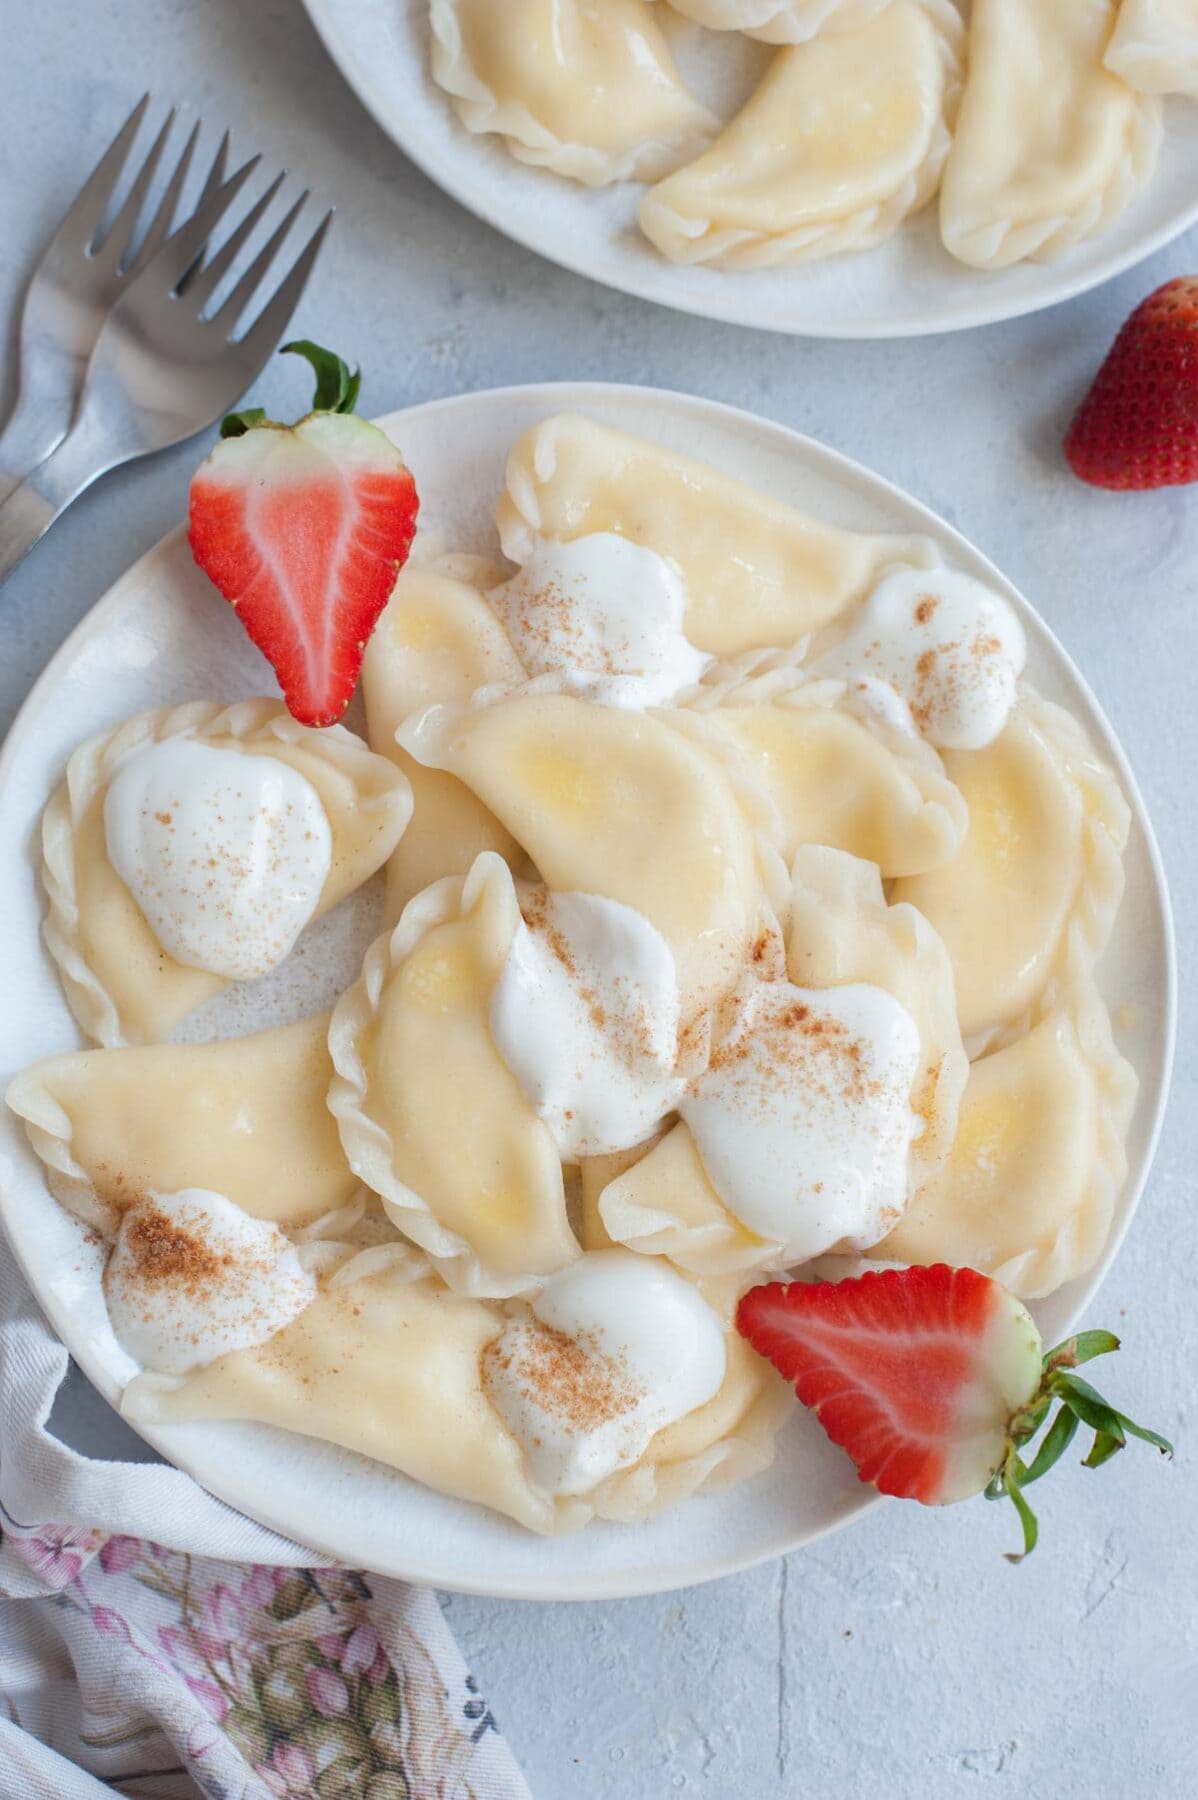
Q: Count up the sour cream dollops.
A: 7